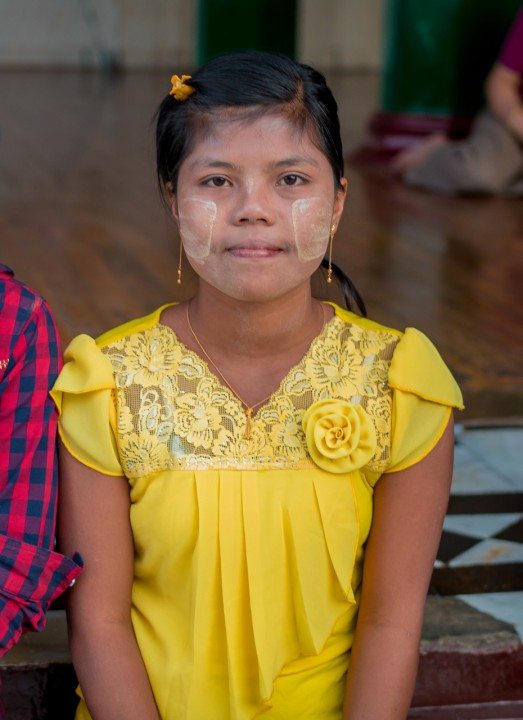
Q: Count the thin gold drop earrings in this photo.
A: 2